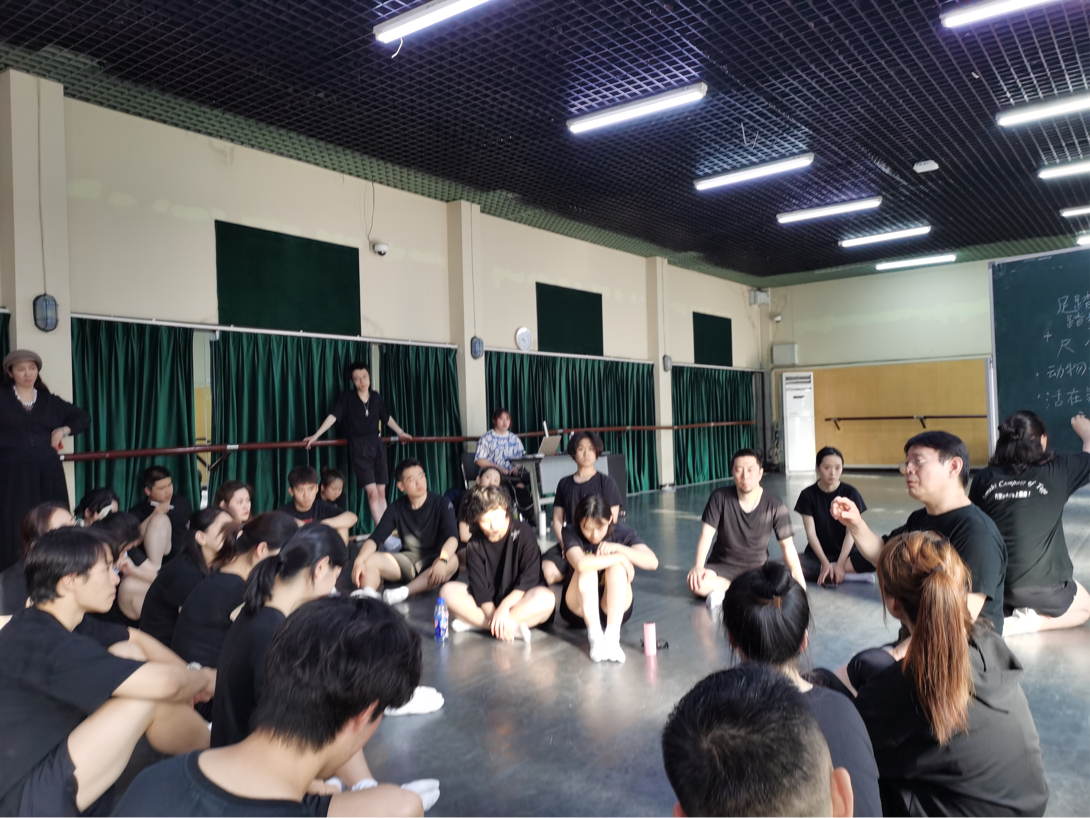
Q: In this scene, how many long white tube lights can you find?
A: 11